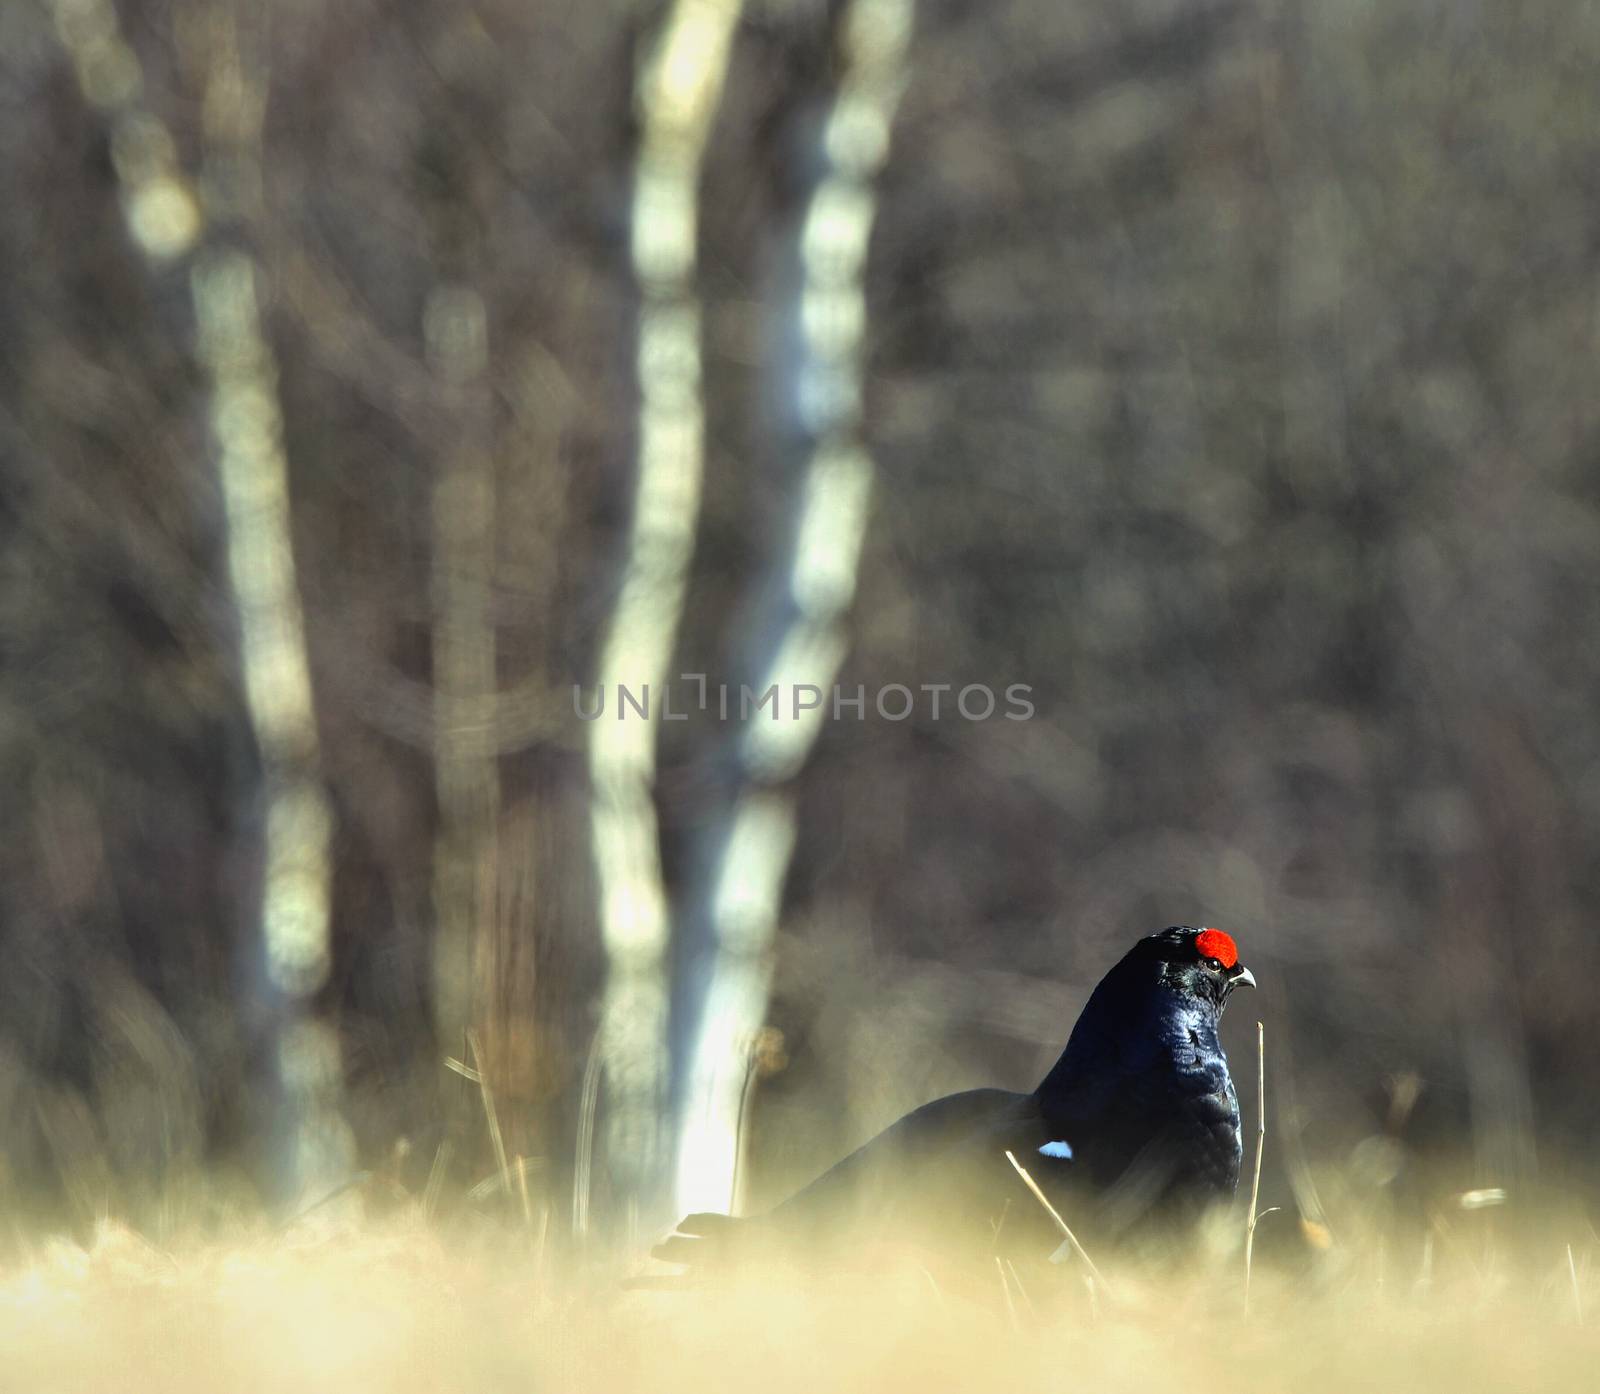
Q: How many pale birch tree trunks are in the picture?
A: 3